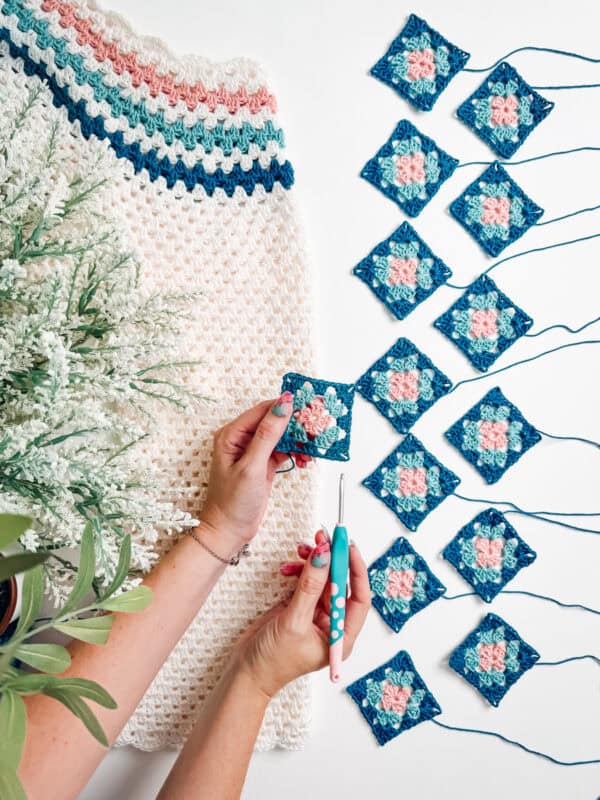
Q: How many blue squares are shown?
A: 14